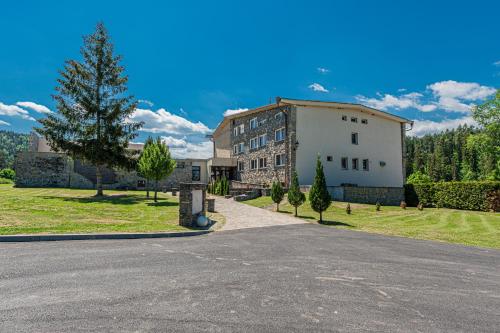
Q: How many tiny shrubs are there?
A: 4